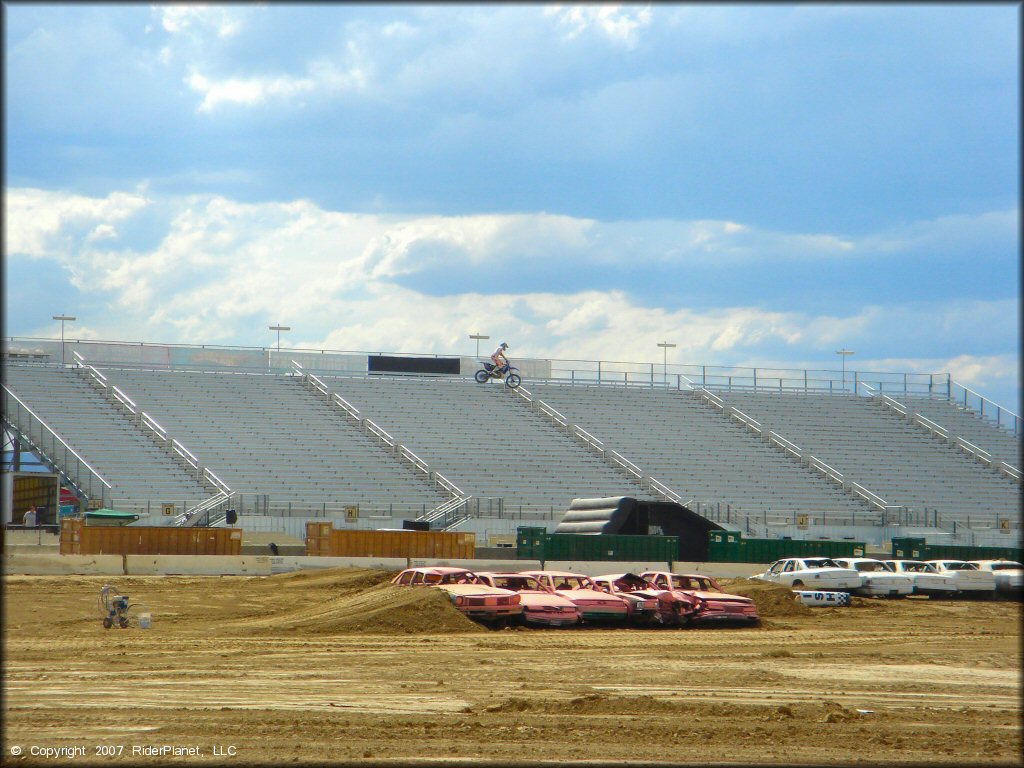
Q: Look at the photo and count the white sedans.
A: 5